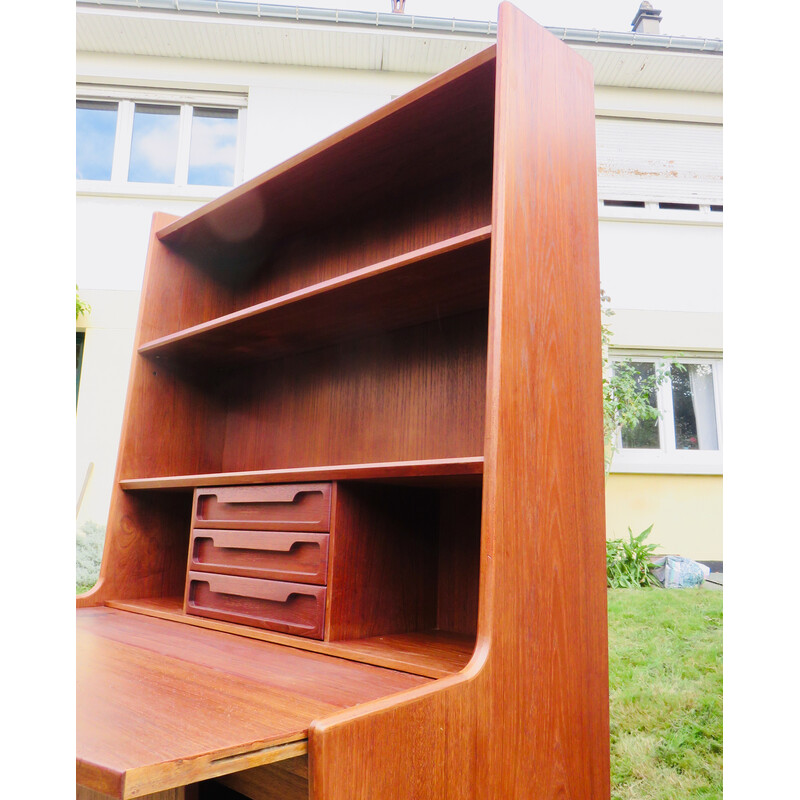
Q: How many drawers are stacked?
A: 3